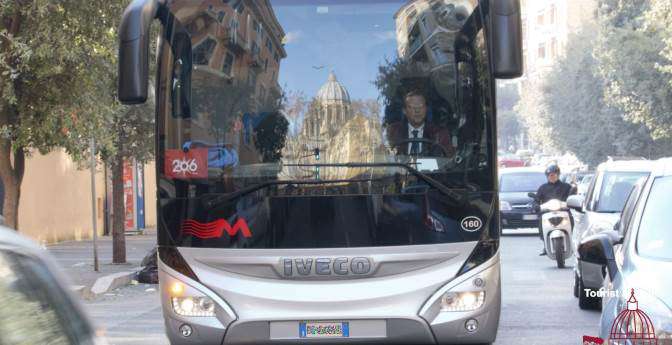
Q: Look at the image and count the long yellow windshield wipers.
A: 0